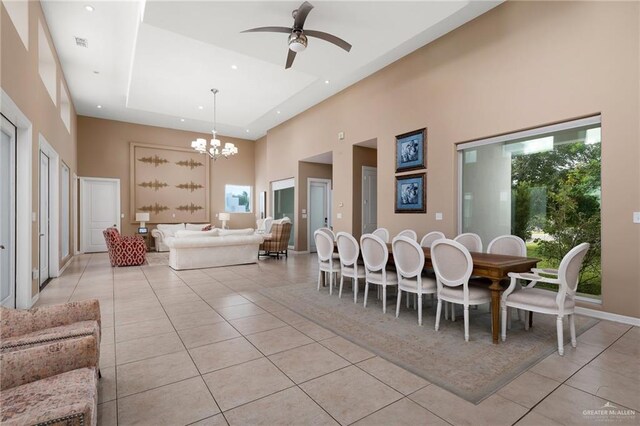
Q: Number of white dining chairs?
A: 12